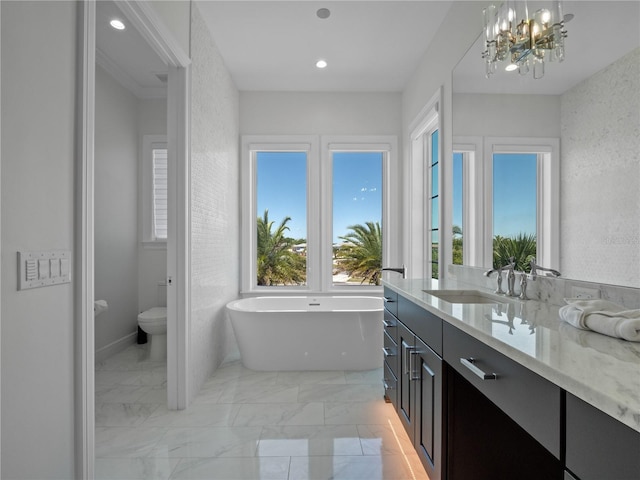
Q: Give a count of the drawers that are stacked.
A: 4